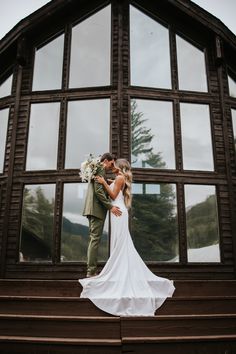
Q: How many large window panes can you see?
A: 12